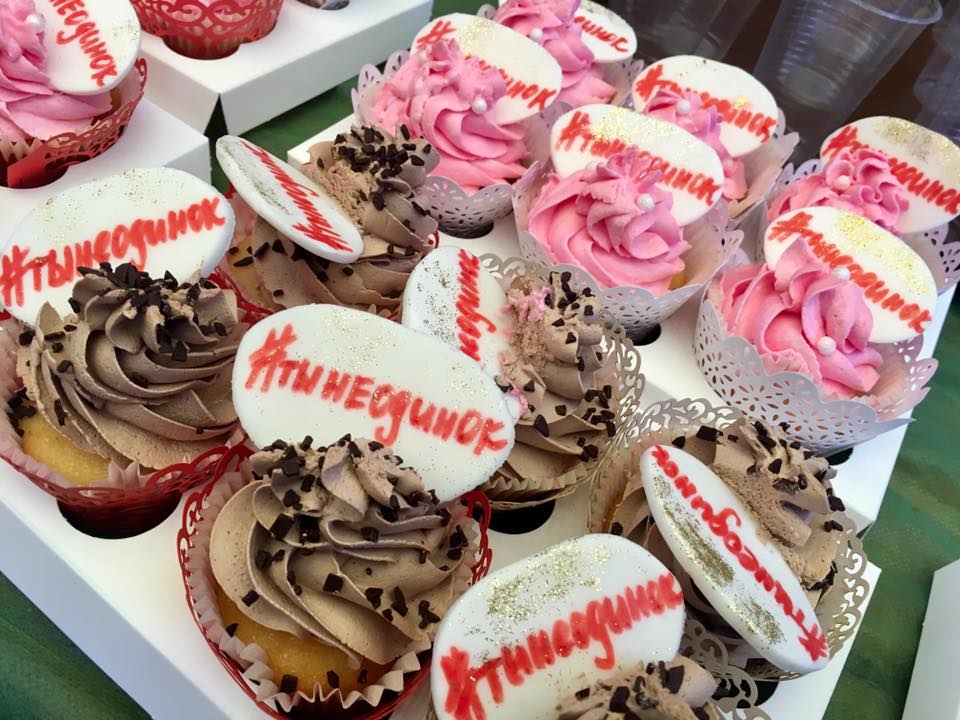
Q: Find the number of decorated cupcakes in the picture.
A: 14